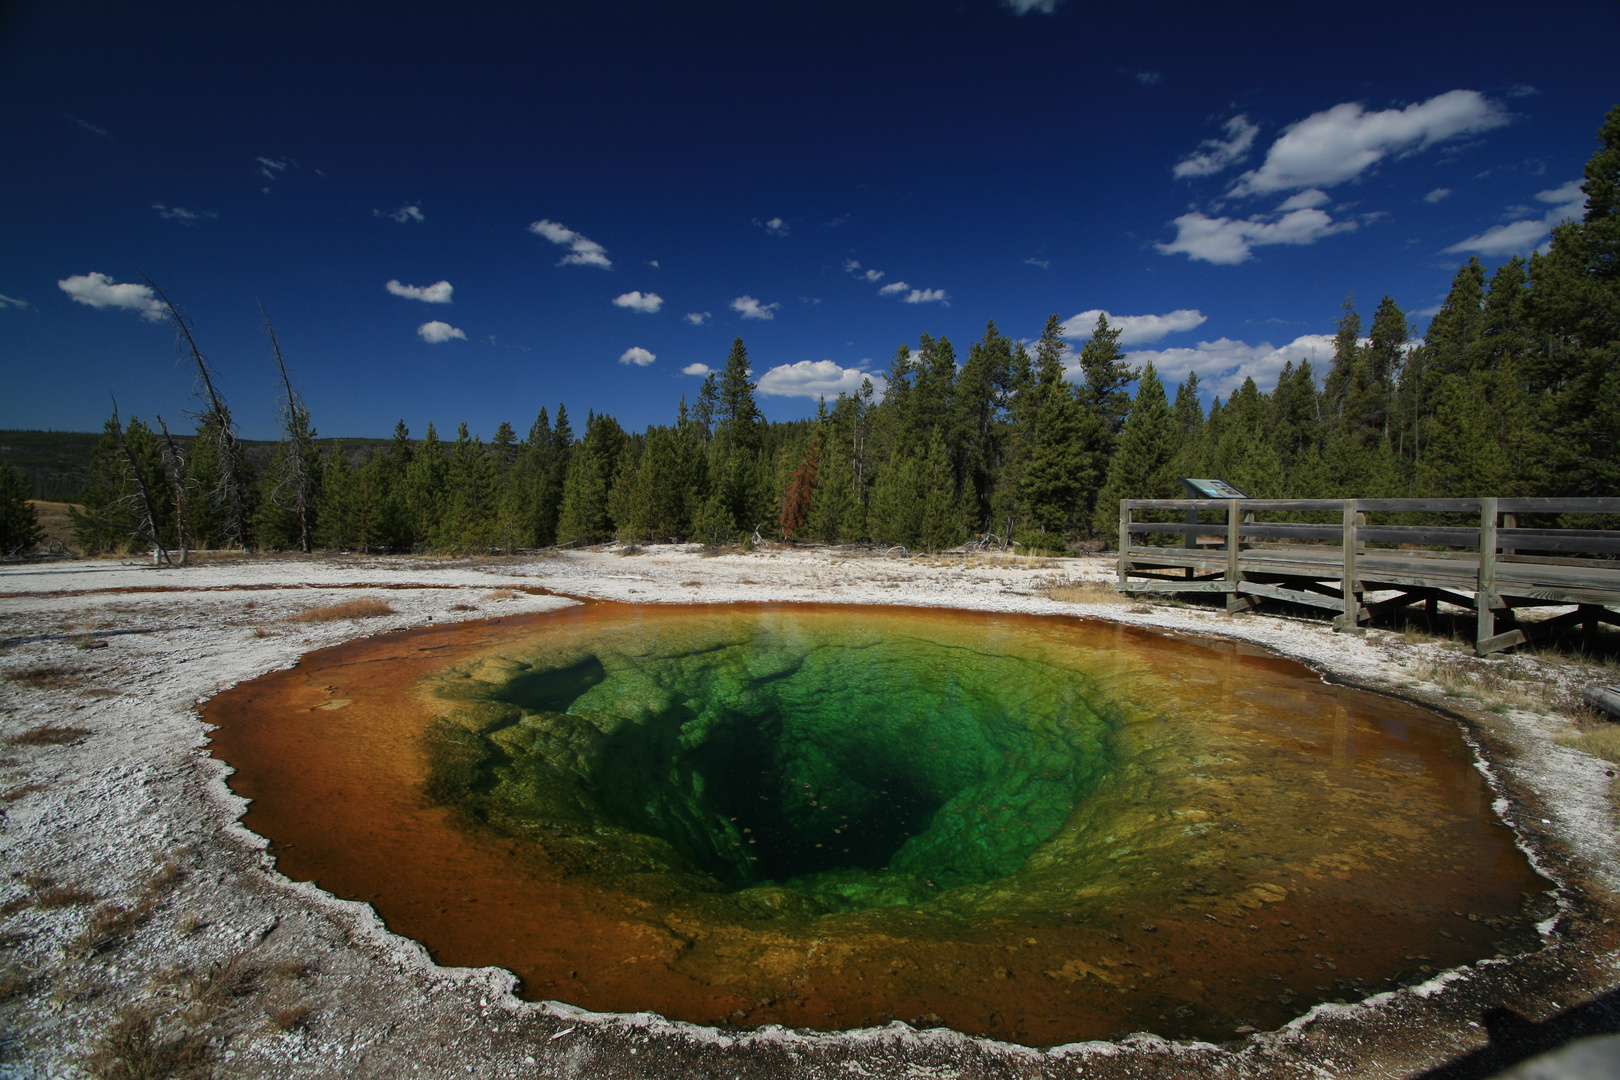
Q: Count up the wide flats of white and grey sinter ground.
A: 1